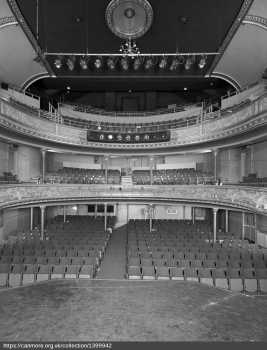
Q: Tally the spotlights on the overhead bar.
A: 12